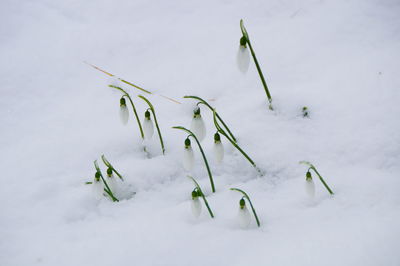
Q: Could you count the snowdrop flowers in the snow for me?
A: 11